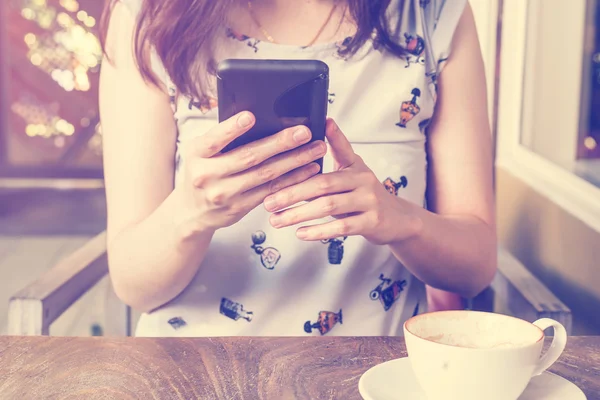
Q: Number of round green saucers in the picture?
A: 0